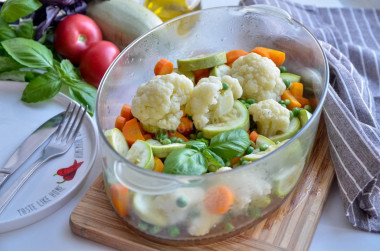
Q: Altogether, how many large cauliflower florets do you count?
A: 4